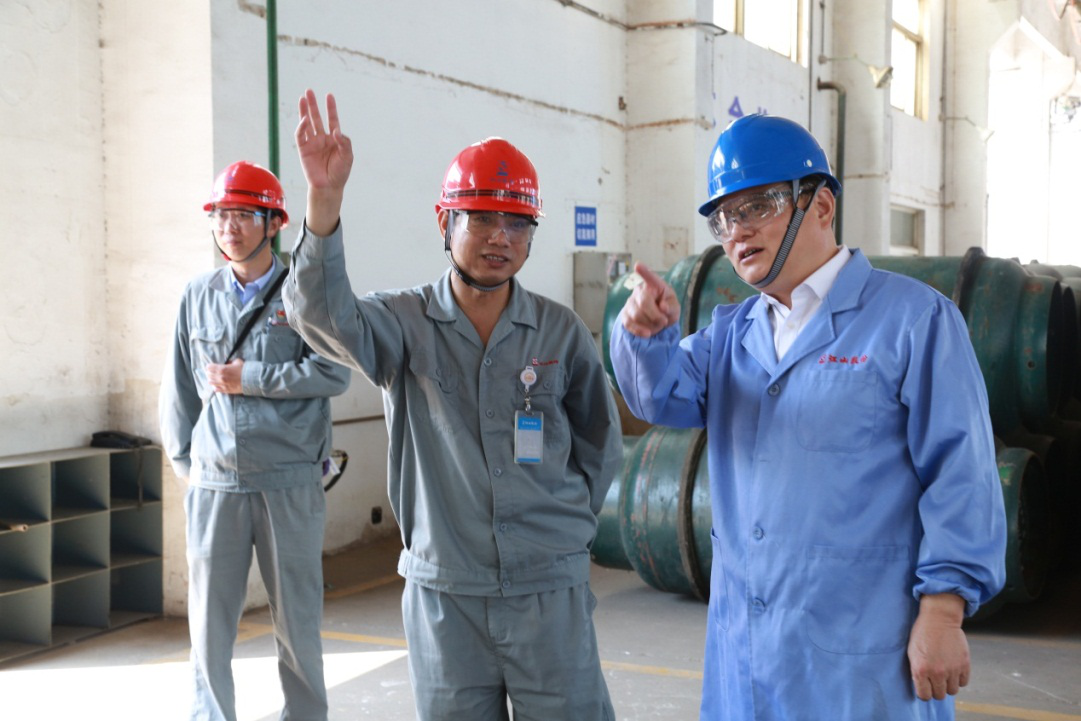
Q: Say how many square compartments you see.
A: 9